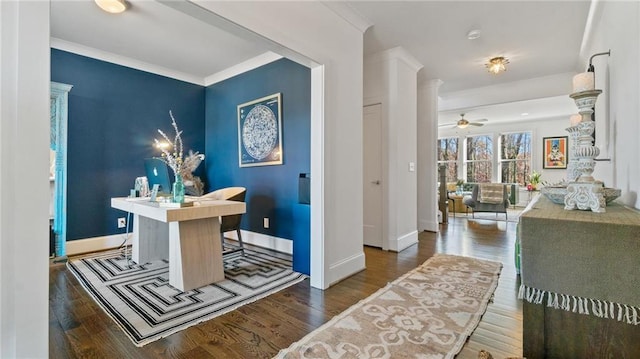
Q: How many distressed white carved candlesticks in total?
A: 2